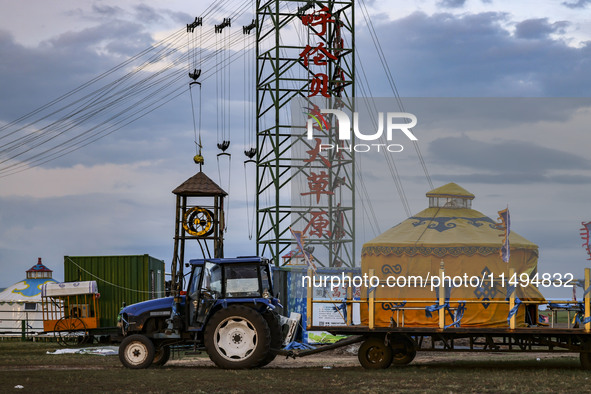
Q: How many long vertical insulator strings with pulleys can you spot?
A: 3